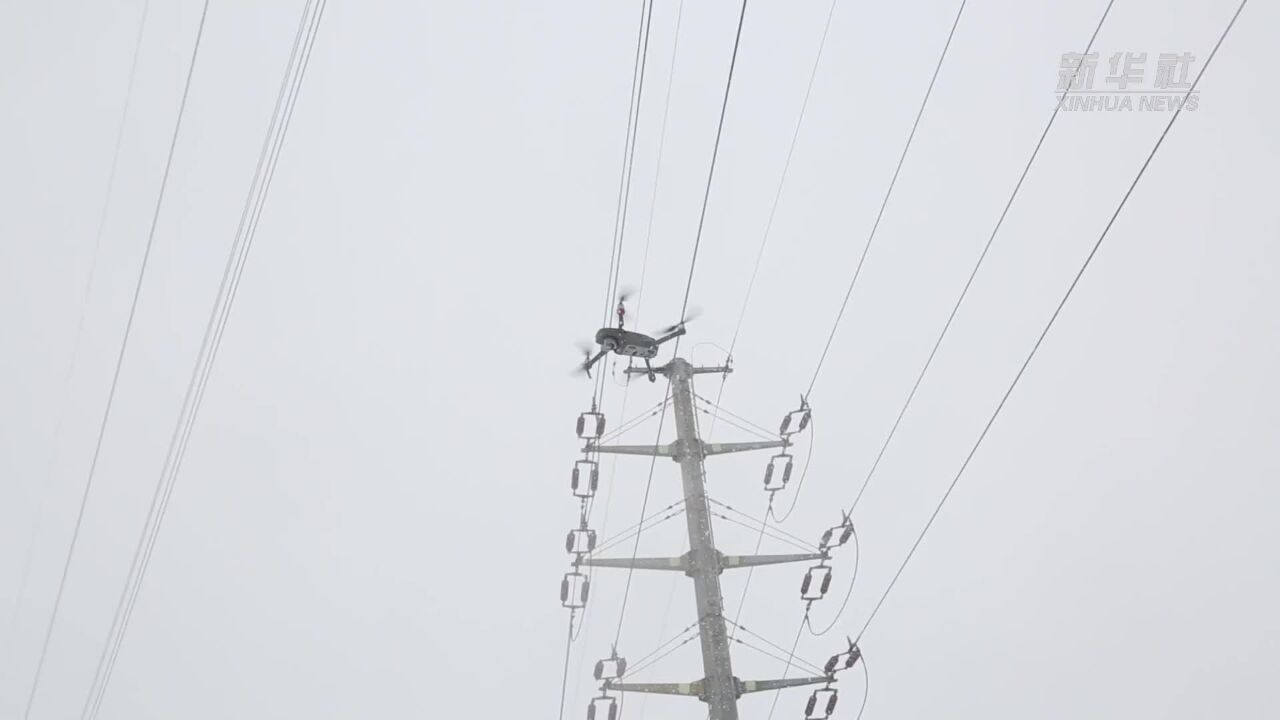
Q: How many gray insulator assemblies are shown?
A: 12